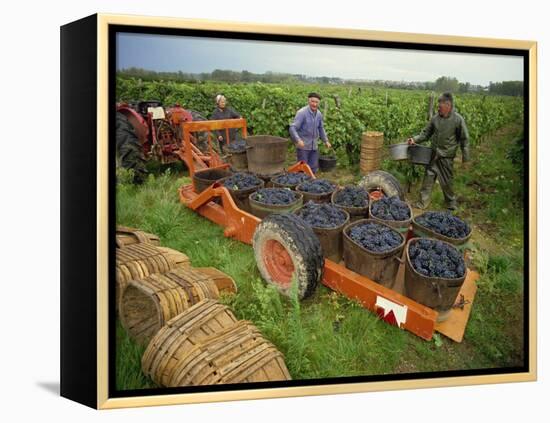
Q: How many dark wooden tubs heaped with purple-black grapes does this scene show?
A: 11